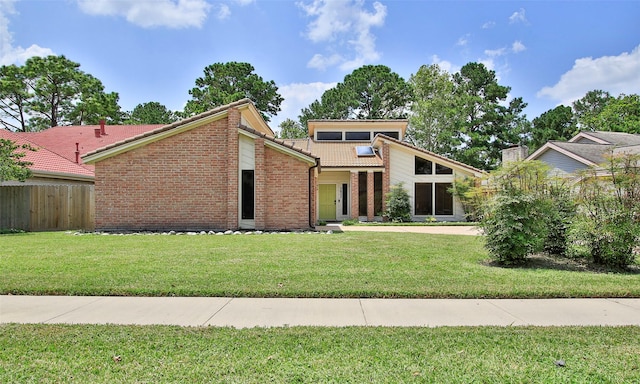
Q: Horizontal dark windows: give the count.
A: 3